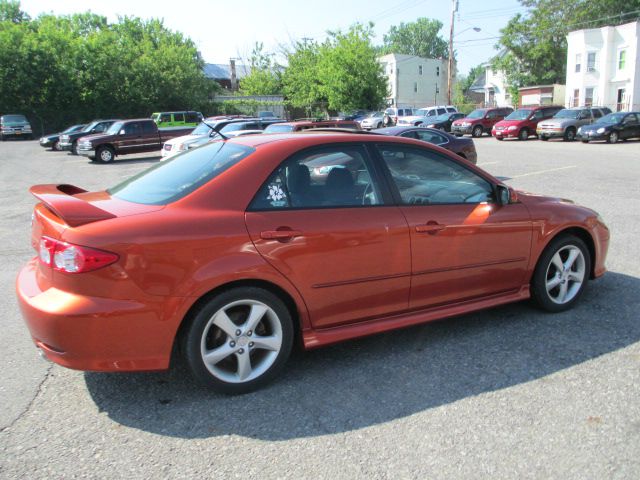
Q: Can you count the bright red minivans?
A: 1